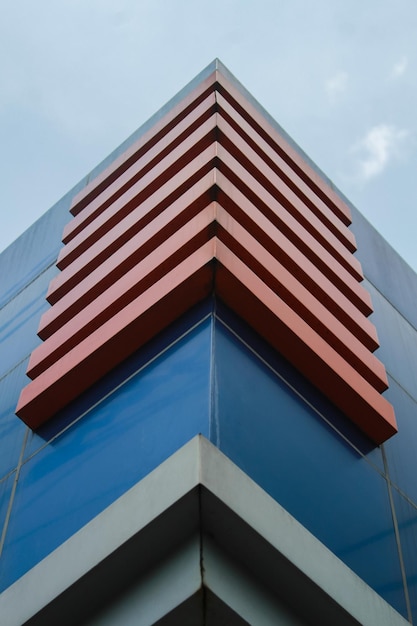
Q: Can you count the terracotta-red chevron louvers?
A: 7